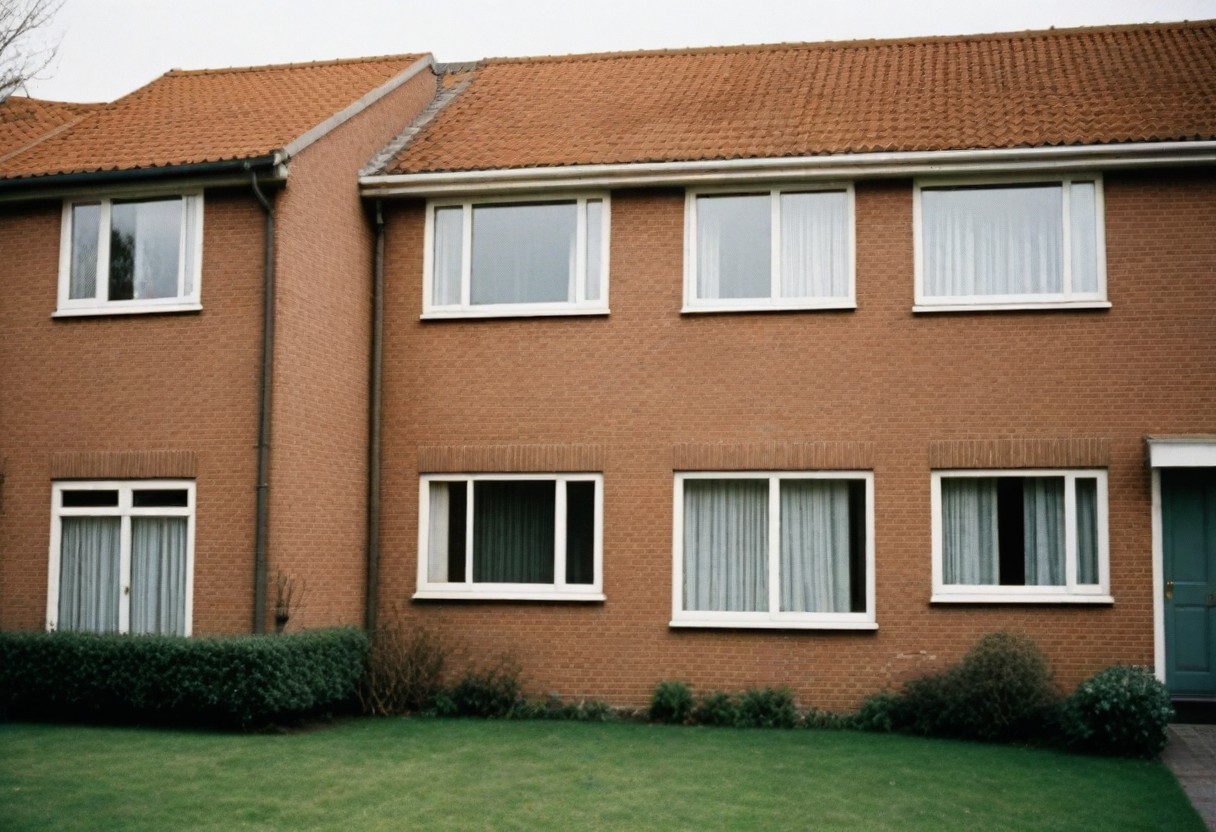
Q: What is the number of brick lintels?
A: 4